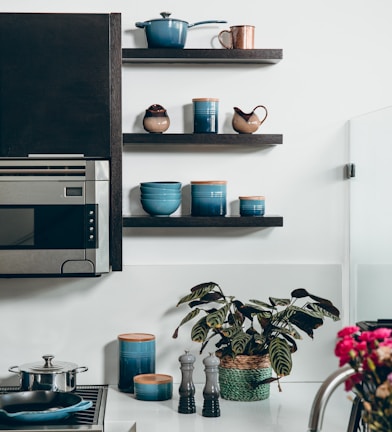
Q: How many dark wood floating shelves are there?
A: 3